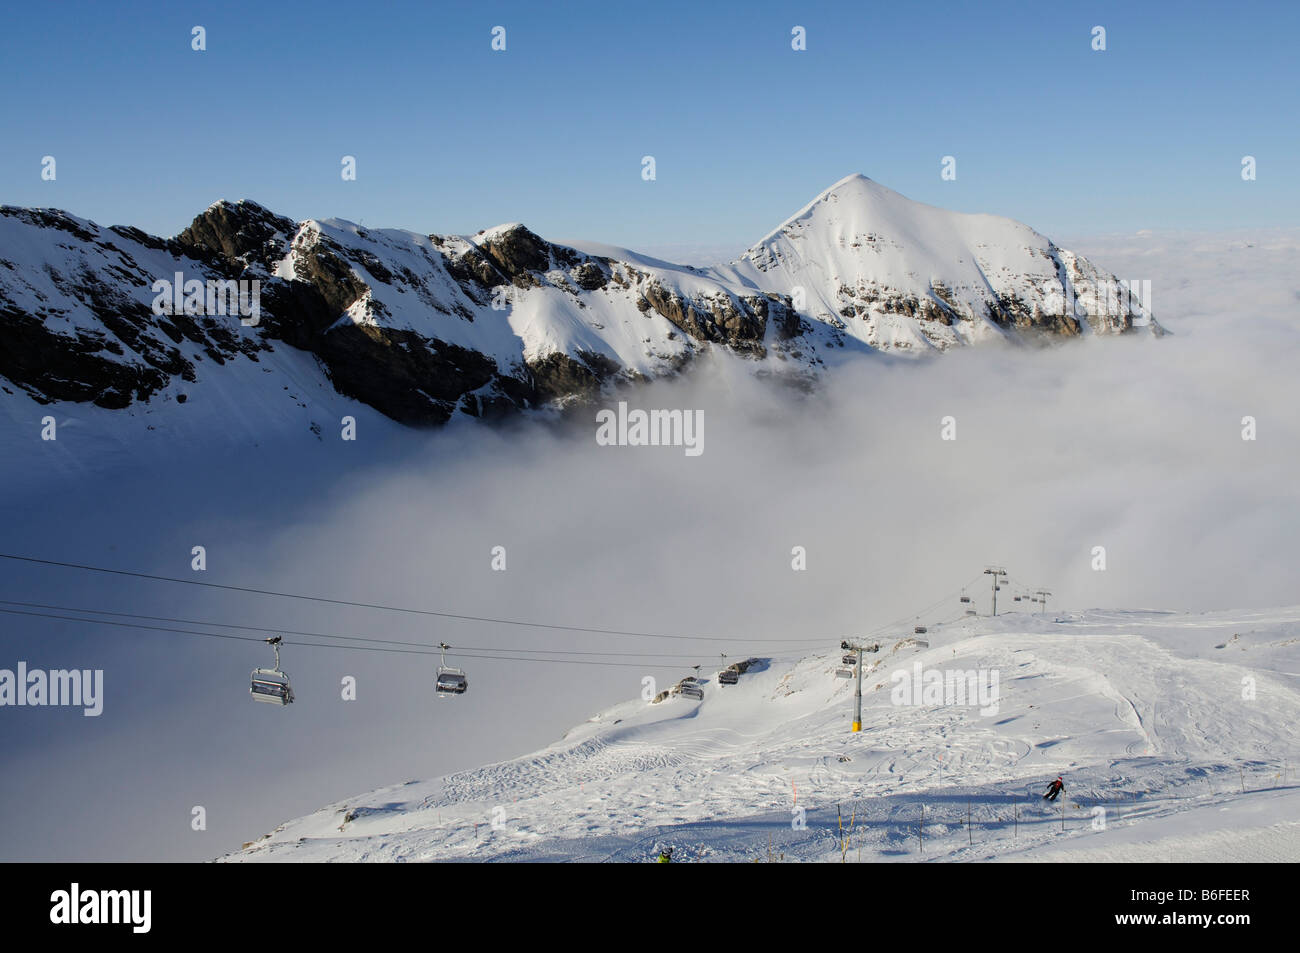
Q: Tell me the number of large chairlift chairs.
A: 2